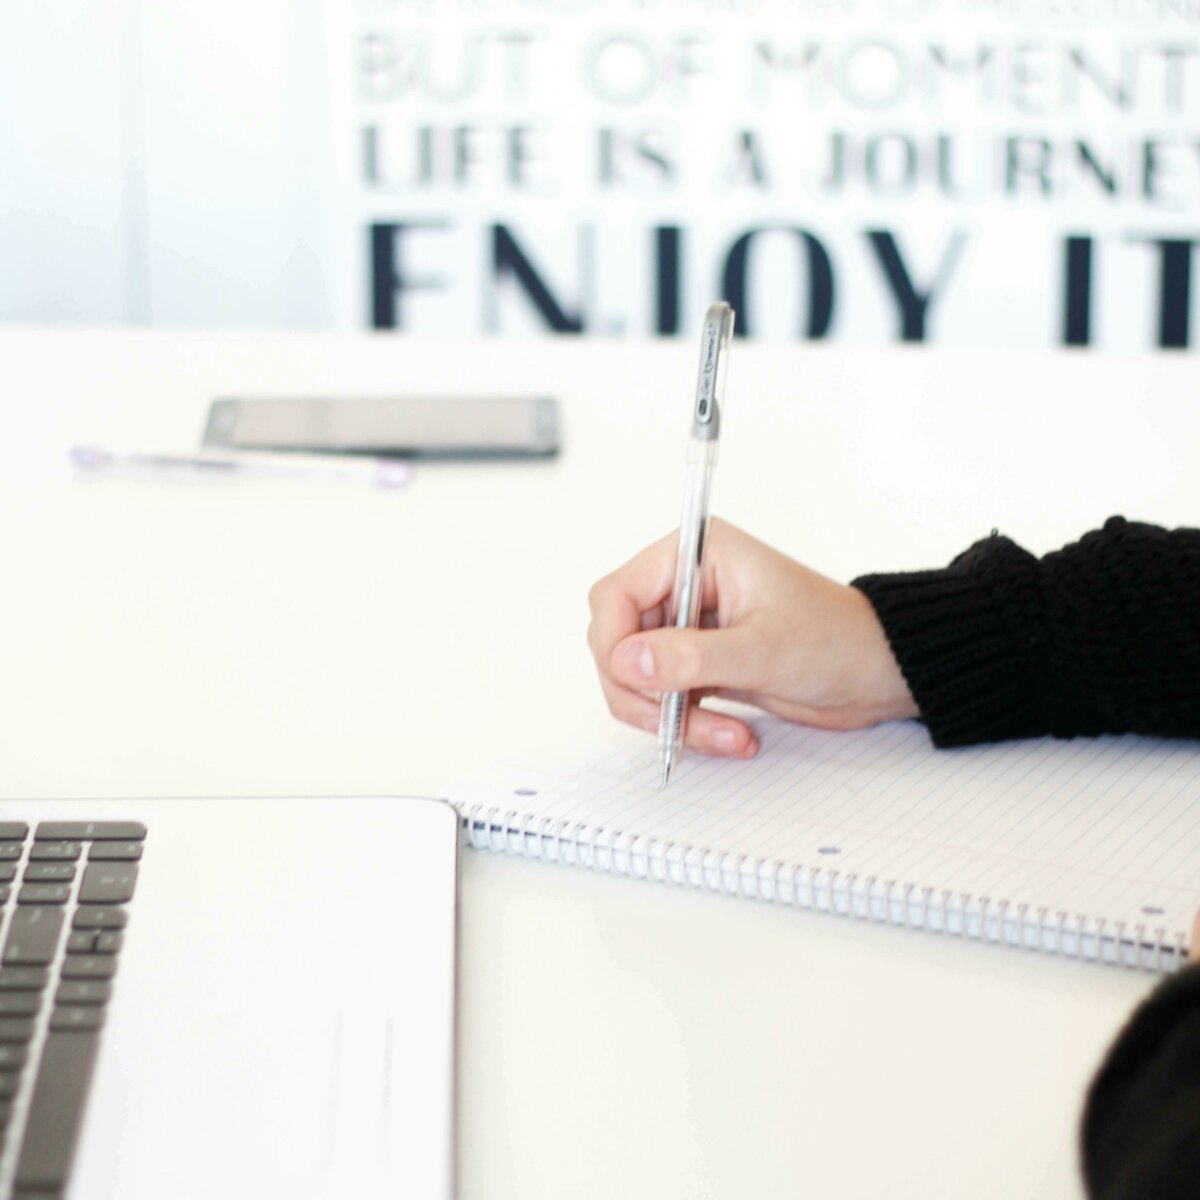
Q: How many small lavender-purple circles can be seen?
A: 3